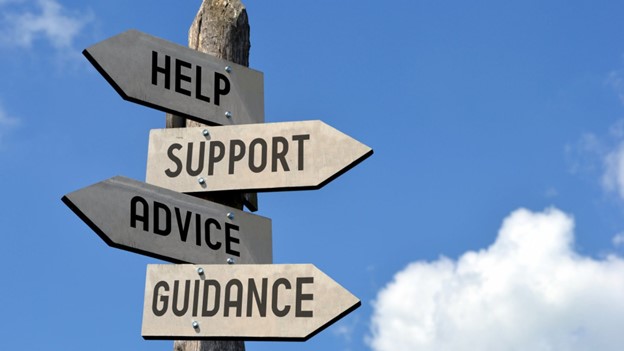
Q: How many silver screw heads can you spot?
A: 8